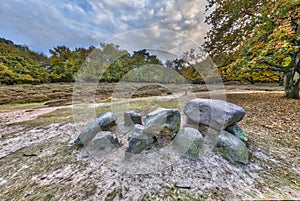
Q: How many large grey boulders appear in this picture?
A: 9